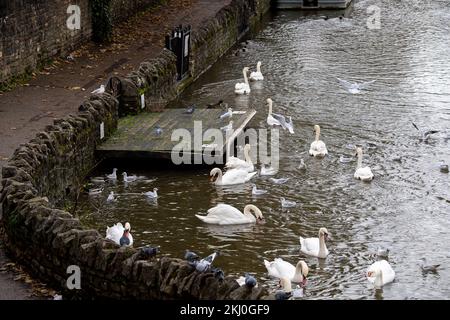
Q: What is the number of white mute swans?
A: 13